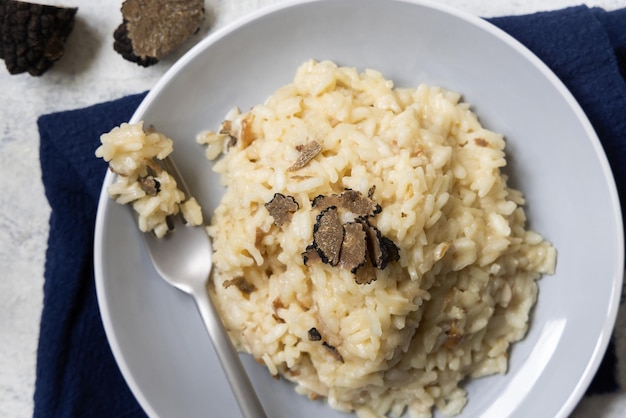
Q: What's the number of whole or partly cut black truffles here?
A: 2